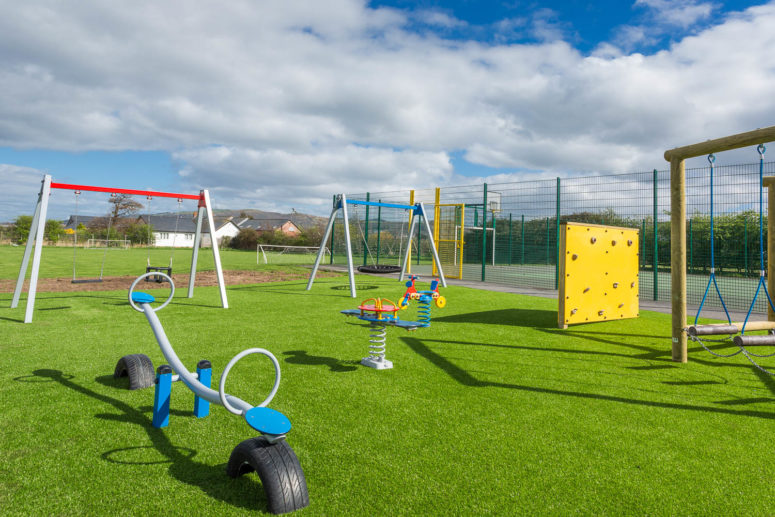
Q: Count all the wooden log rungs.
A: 2